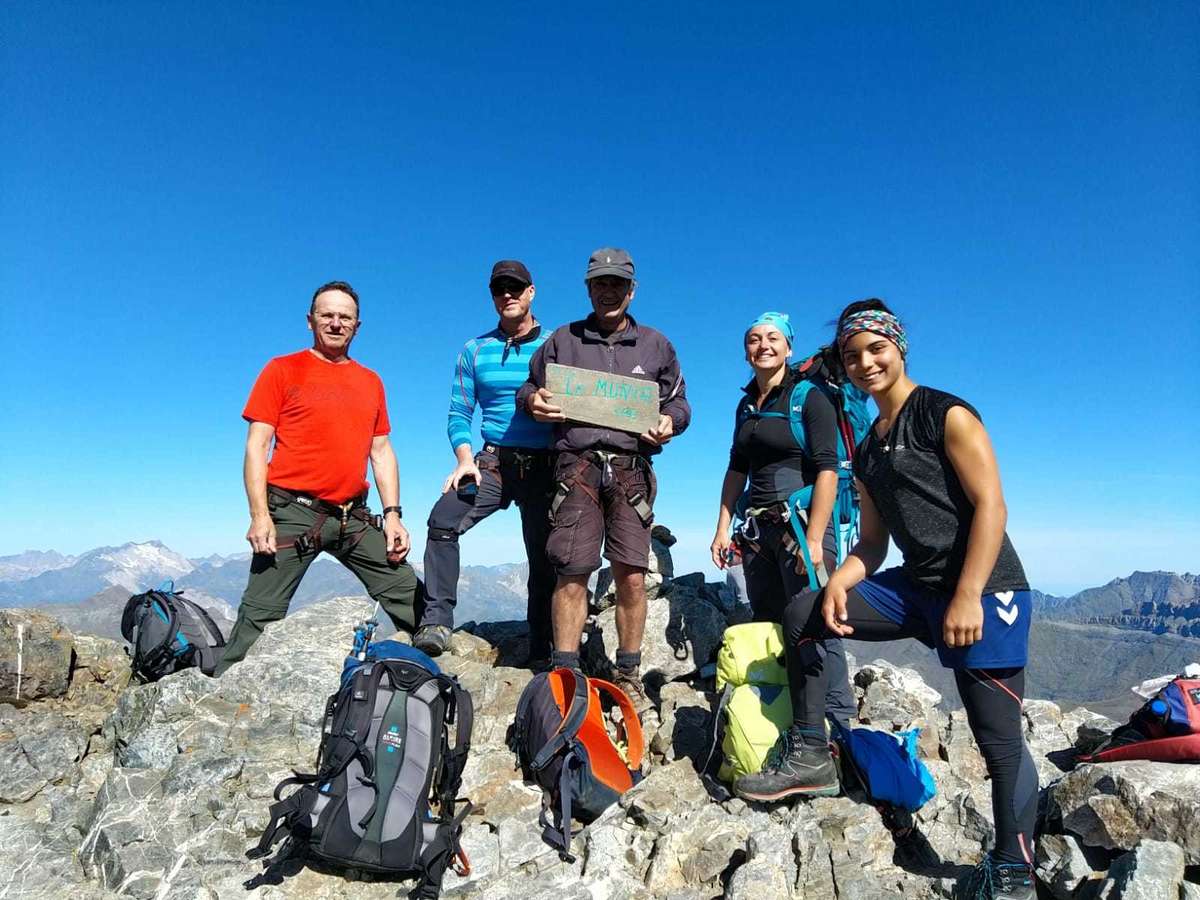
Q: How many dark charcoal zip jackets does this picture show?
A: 1